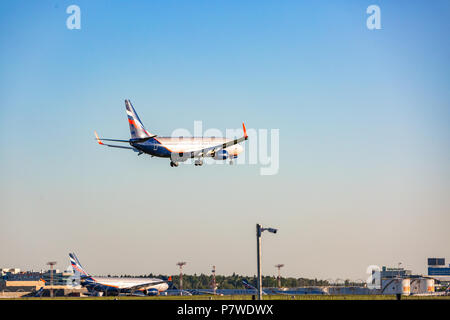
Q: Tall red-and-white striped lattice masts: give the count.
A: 4